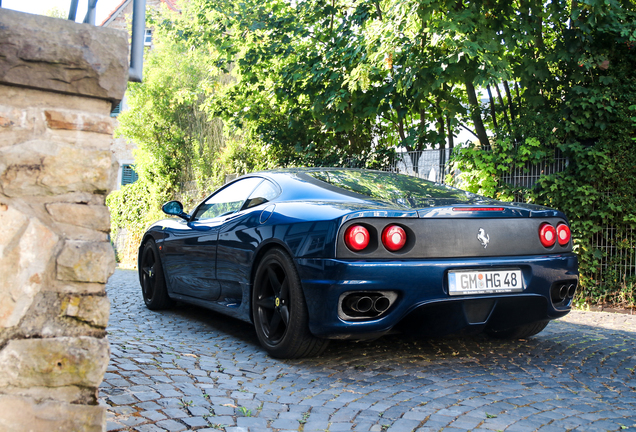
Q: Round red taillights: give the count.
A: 4